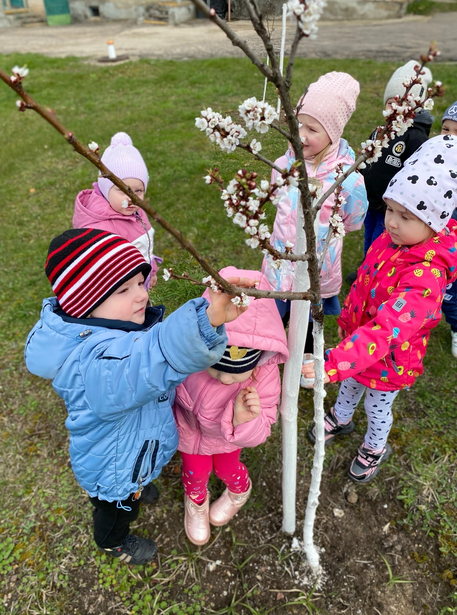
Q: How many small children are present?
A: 7